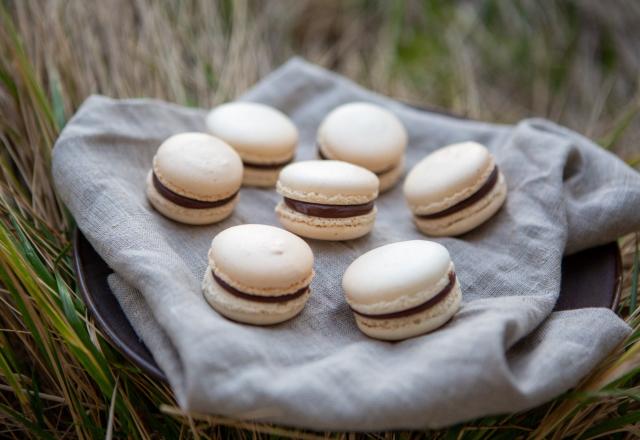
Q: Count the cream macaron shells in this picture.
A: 14